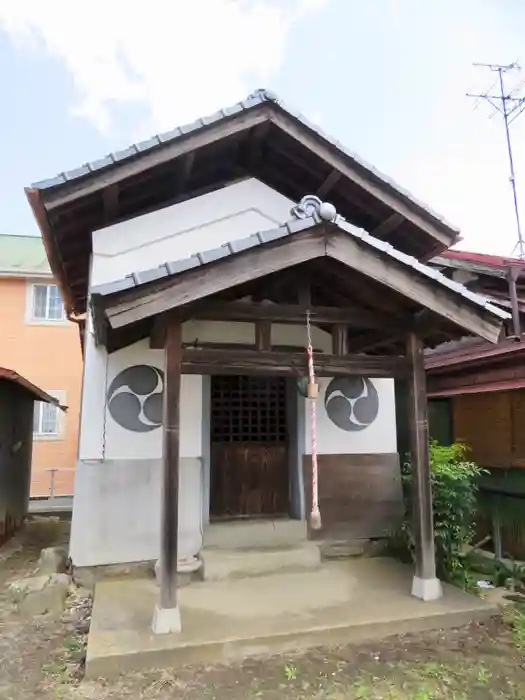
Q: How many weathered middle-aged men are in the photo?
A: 0